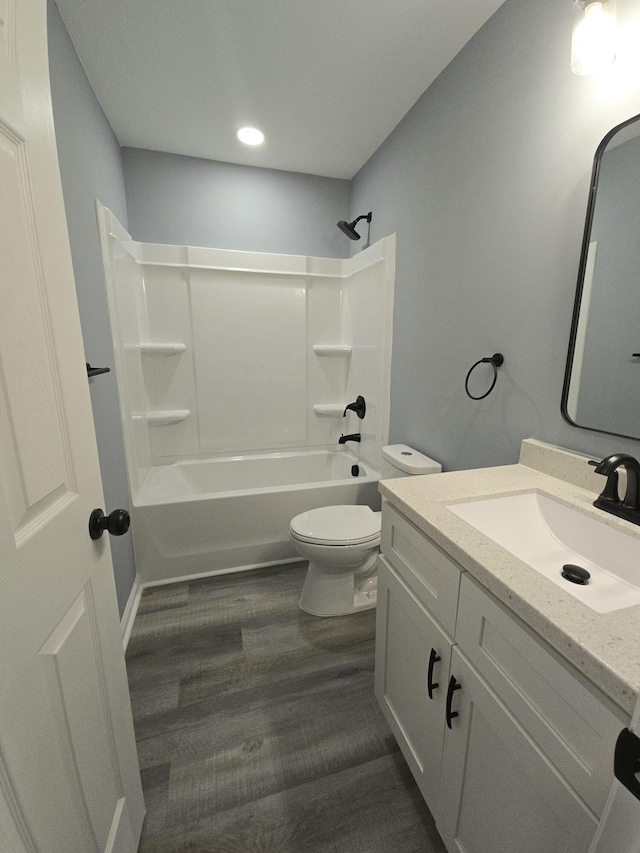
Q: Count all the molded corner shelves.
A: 4